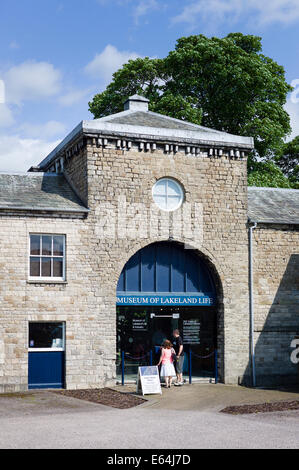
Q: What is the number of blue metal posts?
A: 4